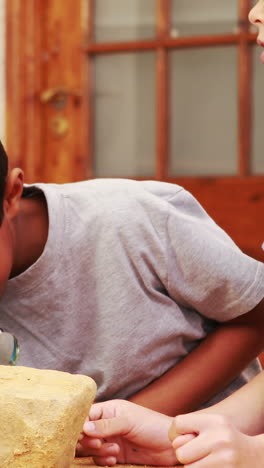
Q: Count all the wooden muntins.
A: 3